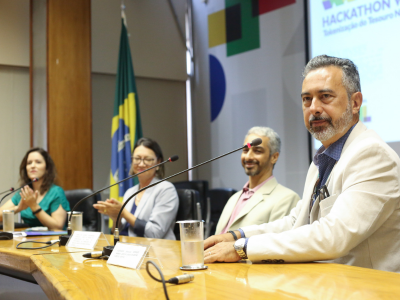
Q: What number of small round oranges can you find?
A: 0